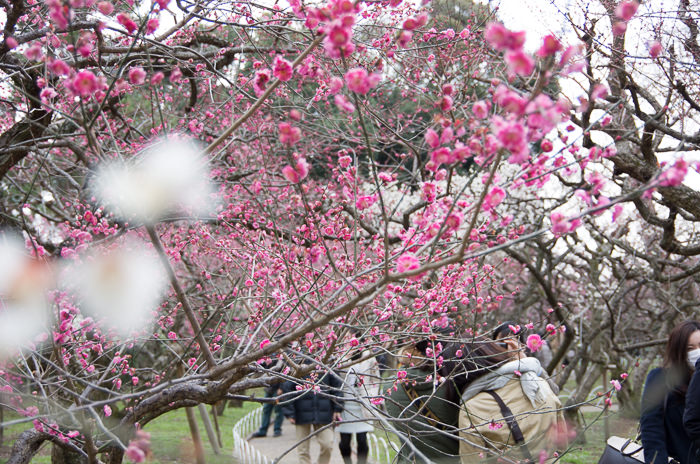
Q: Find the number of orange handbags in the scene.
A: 0